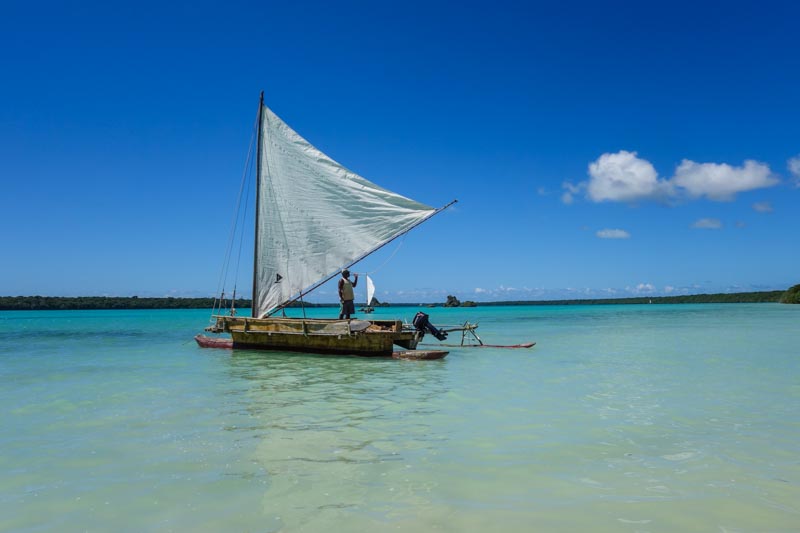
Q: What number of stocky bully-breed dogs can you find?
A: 0